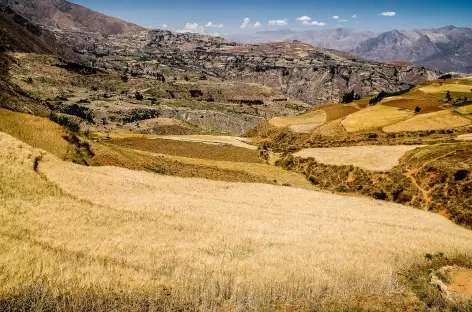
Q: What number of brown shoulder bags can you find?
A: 0